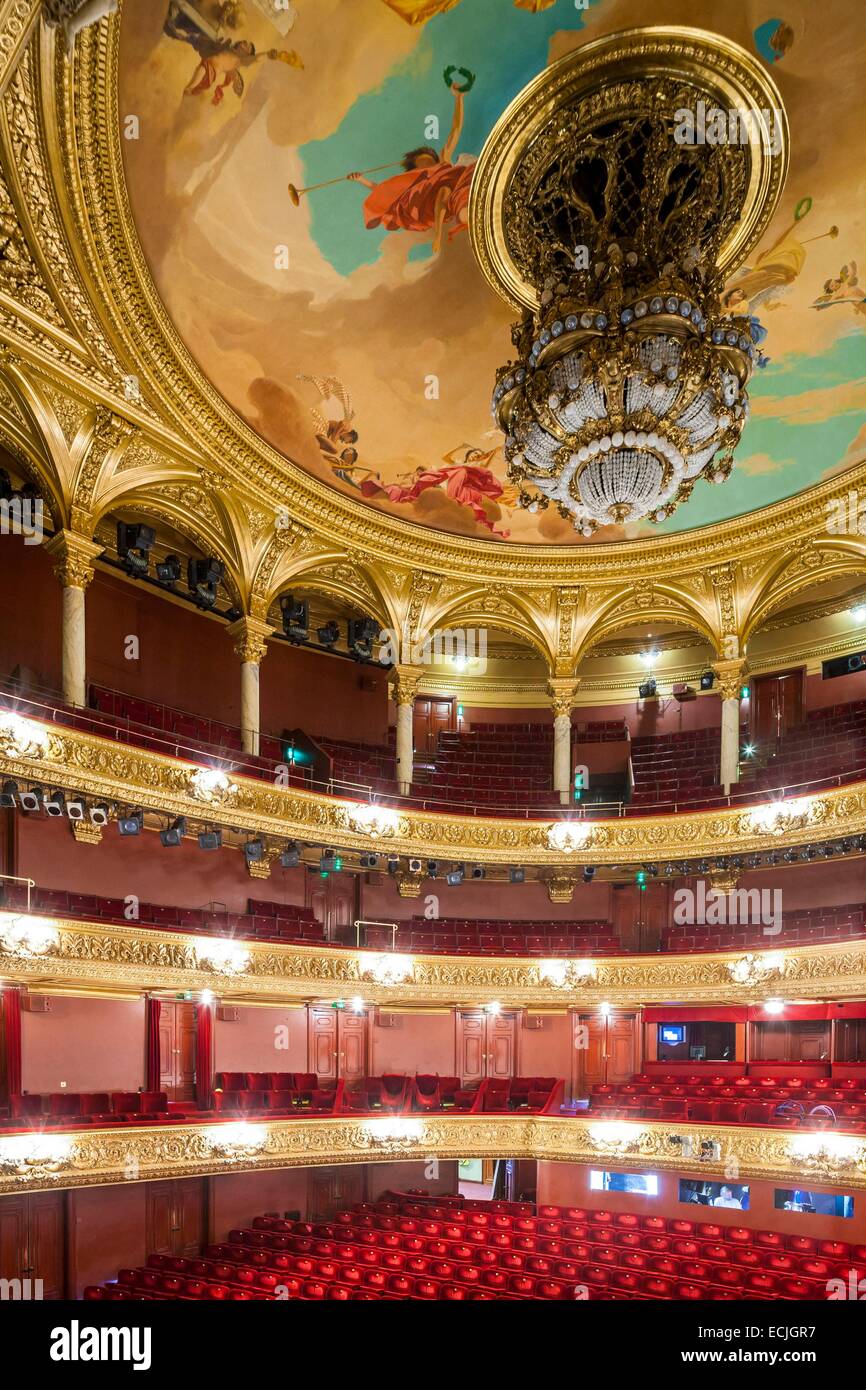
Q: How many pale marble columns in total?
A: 5